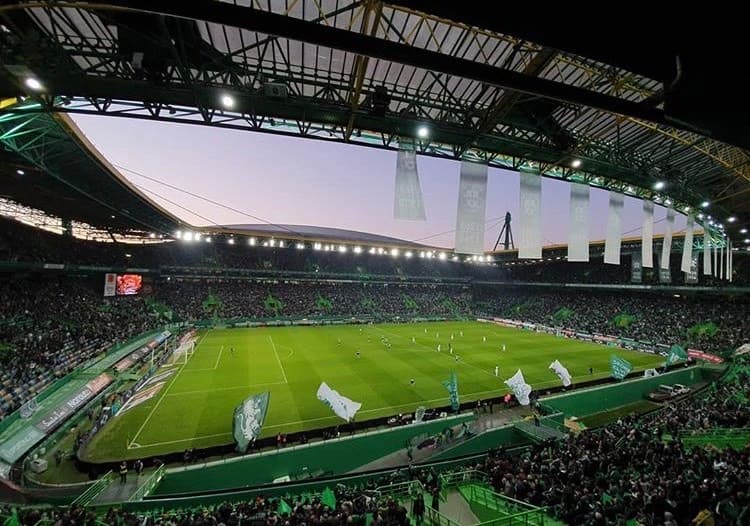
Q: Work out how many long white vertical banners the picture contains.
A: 13